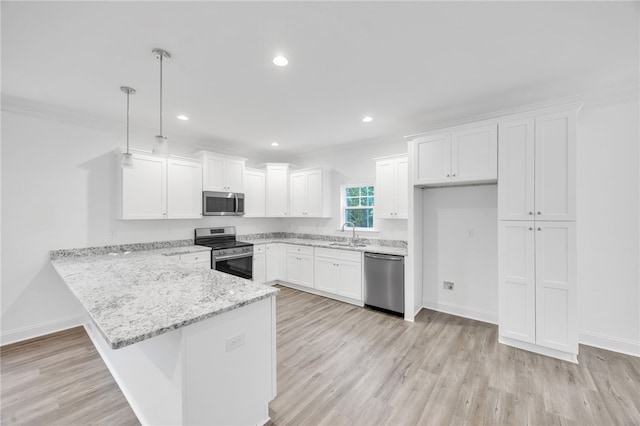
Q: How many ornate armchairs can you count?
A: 0